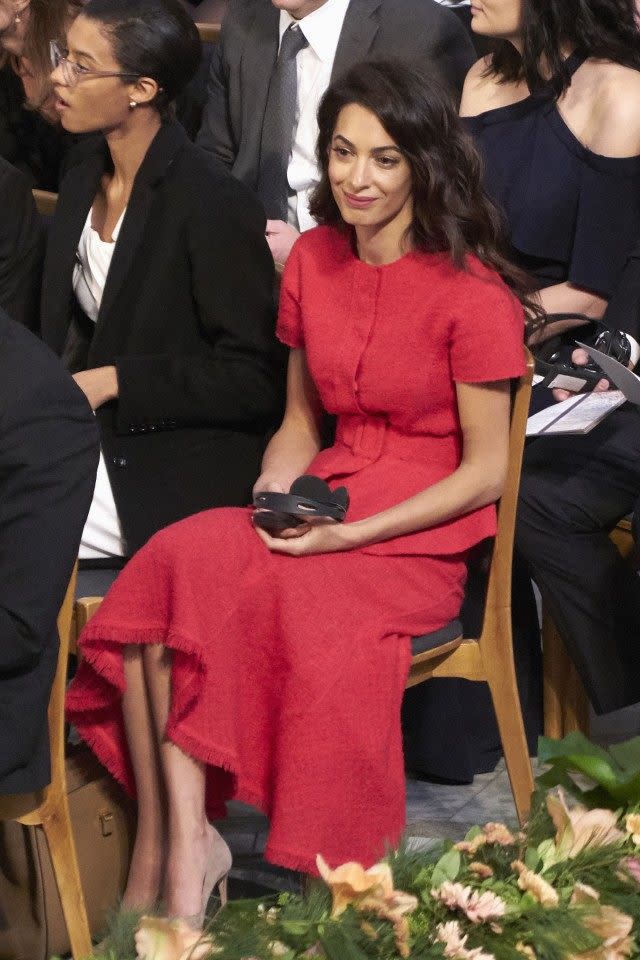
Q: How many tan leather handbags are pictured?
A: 1